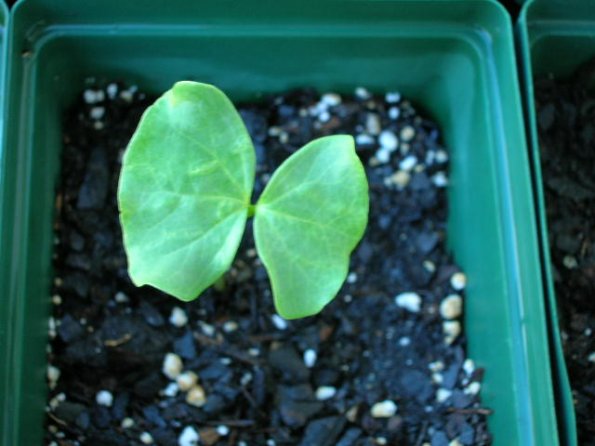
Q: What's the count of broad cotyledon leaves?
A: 2